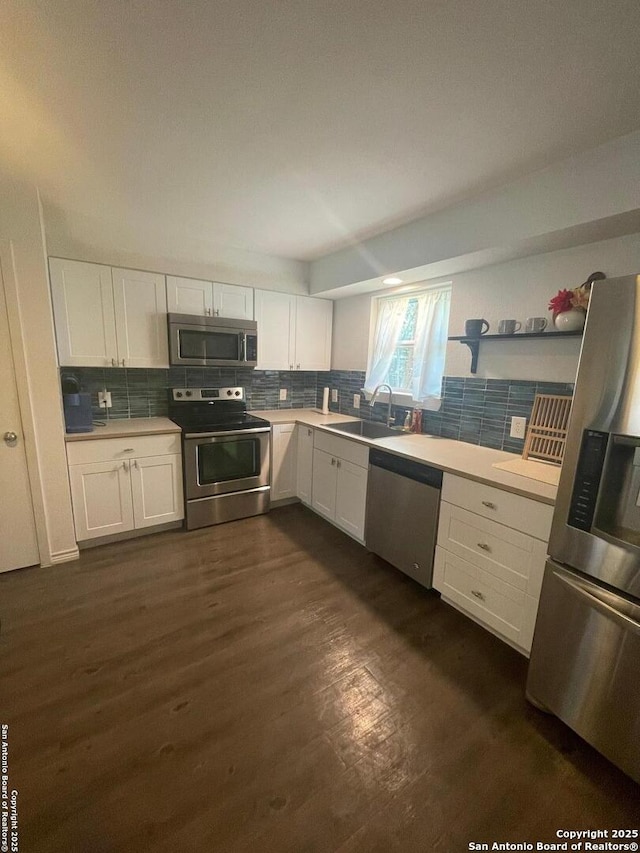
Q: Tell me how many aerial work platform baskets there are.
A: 0